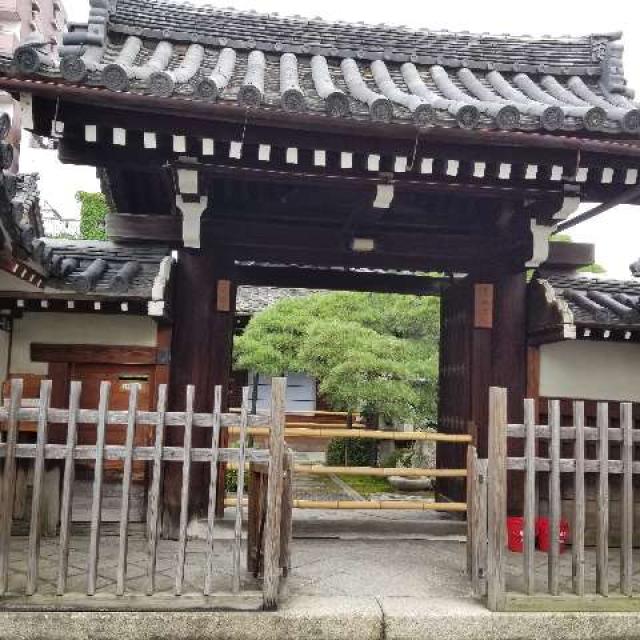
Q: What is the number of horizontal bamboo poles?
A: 3